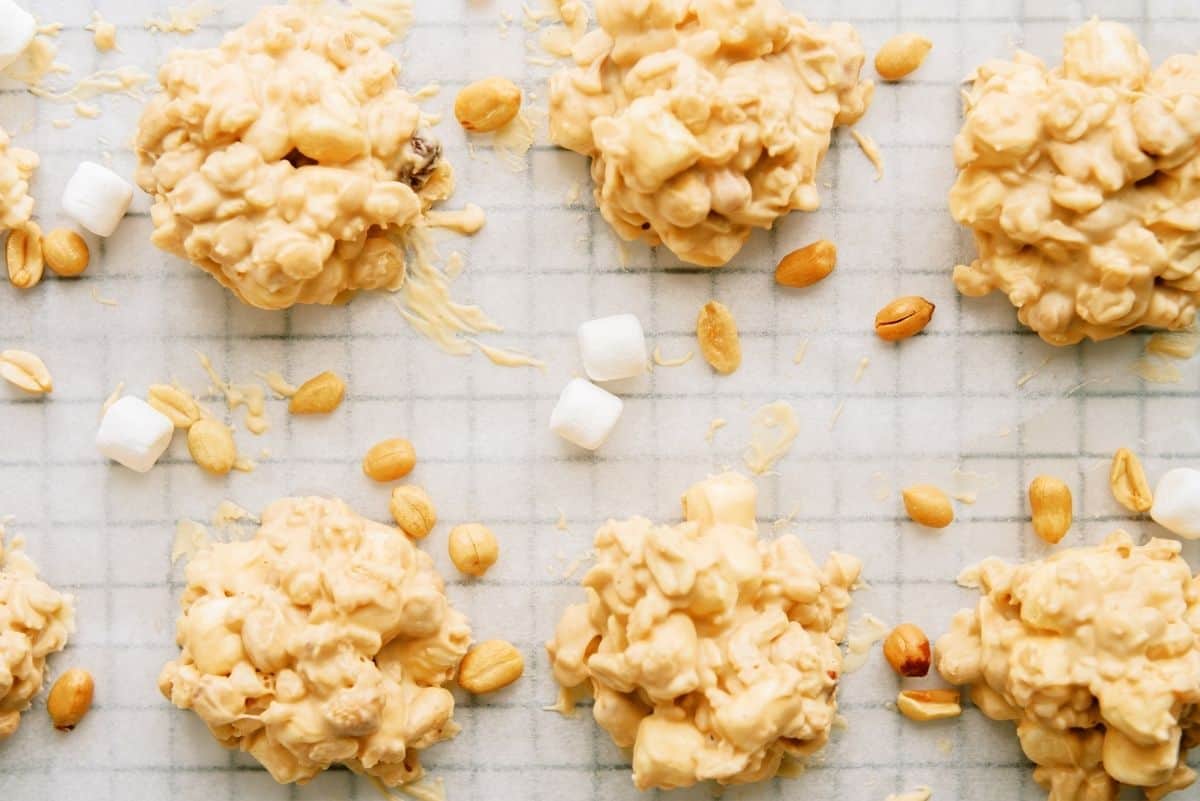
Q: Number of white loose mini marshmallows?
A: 6